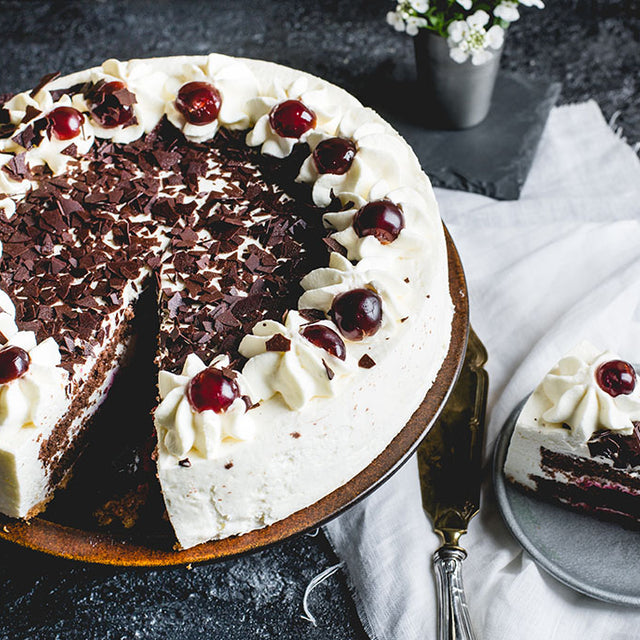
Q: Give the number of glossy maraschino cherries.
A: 11